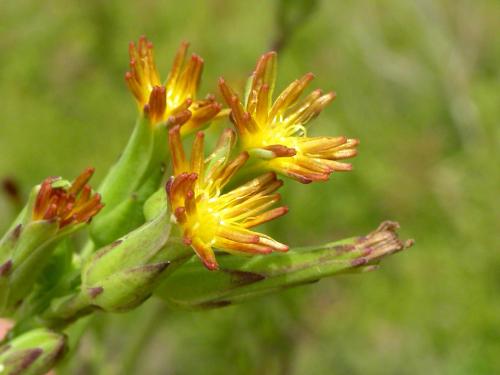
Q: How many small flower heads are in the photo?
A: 4